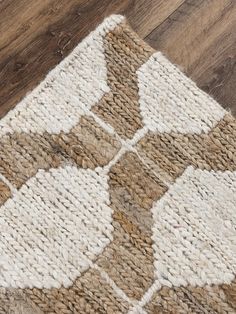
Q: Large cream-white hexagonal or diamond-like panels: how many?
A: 4